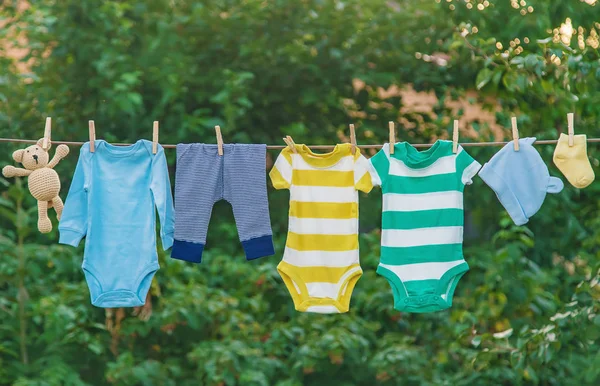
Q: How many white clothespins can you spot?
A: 0